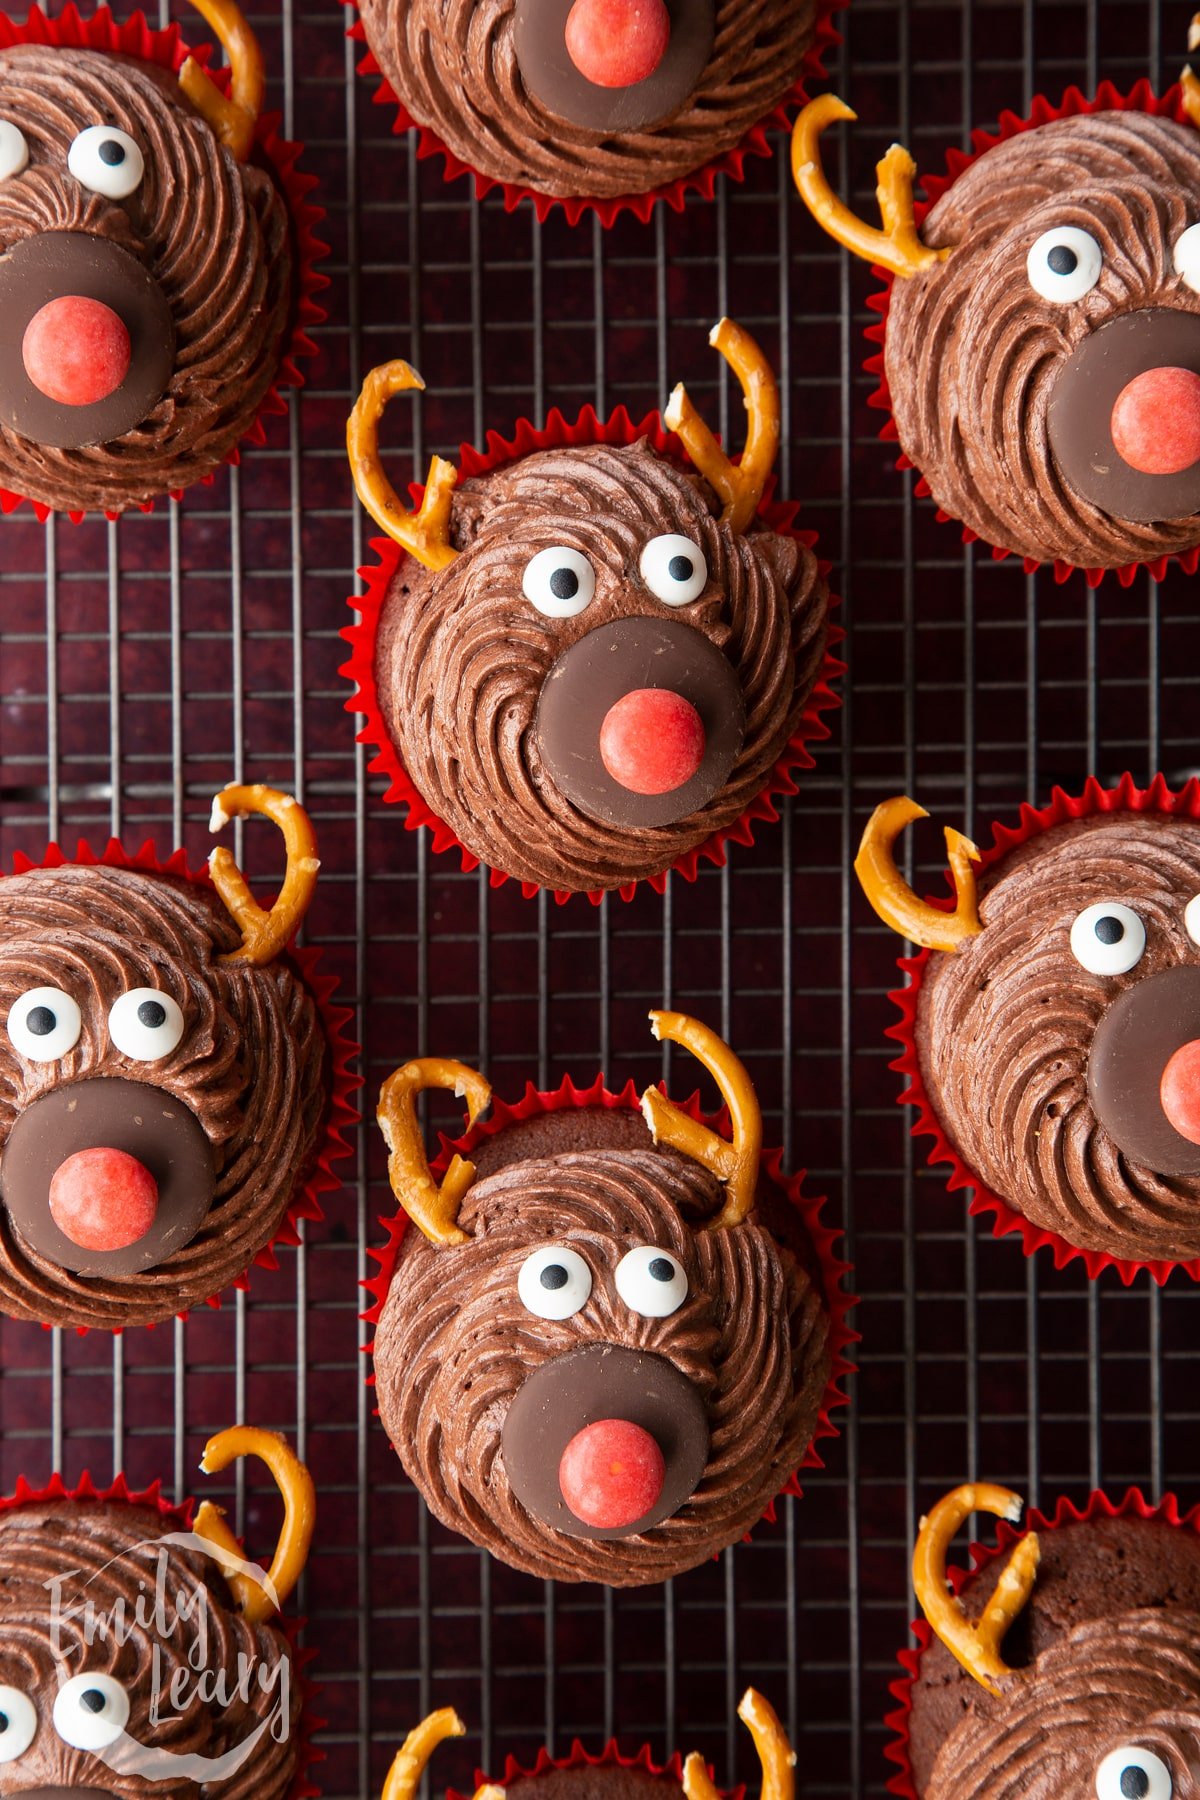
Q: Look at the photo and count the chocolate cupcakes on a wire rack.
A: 10